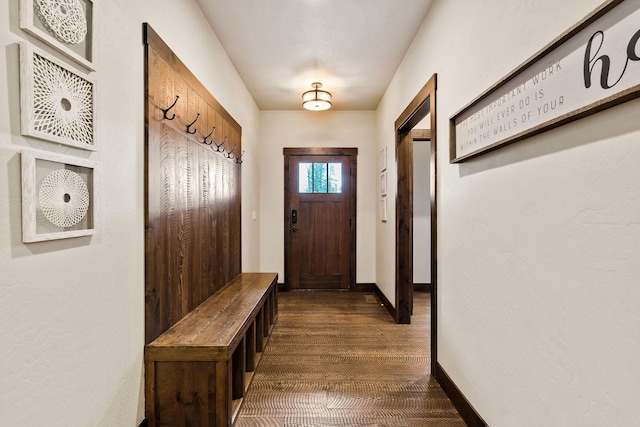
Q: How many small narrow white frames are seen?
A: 3